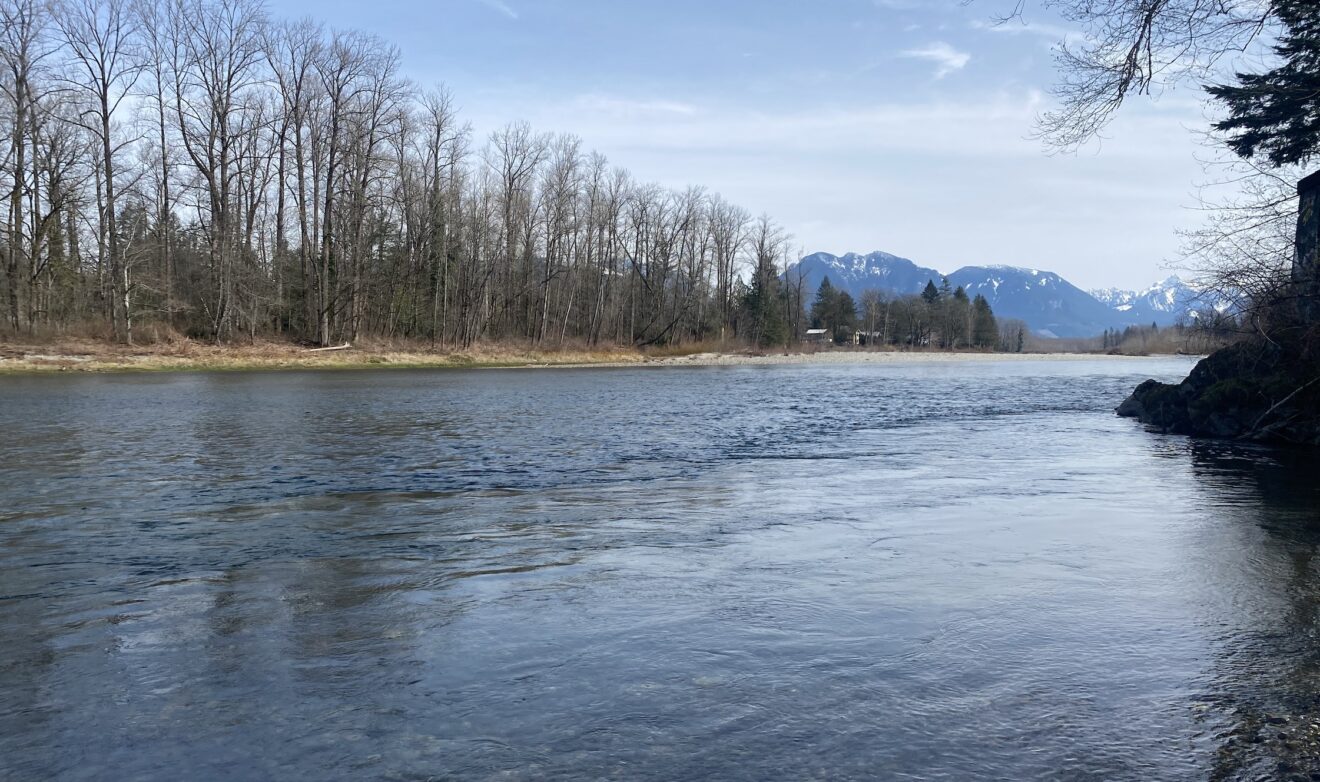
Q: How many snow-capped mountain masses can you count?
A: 3